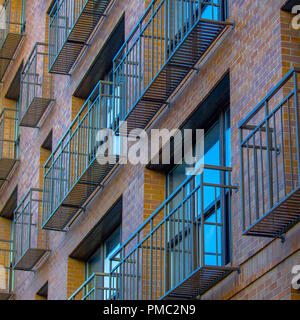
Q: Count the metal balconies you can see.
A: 11